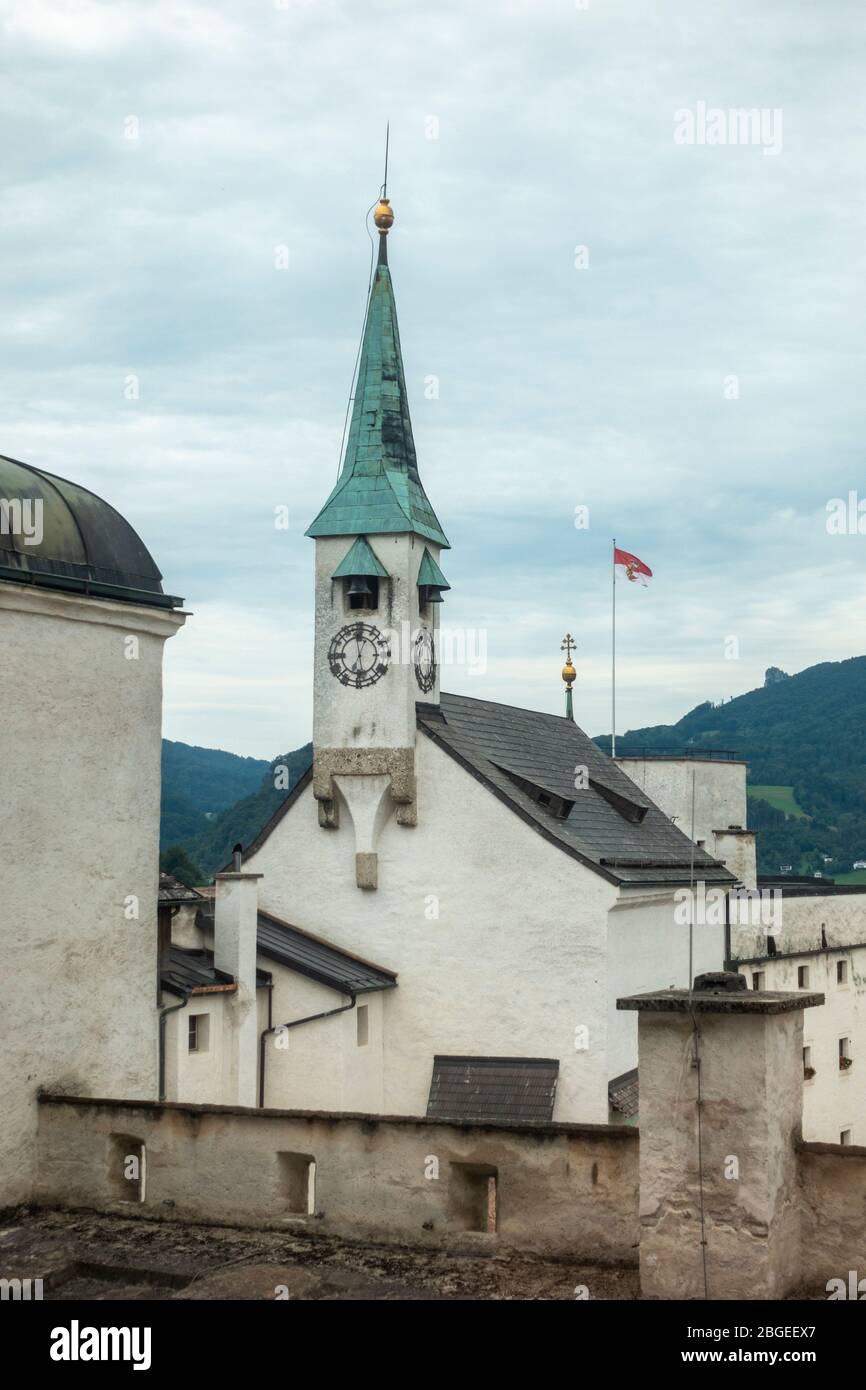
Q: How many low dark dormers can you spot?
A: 2